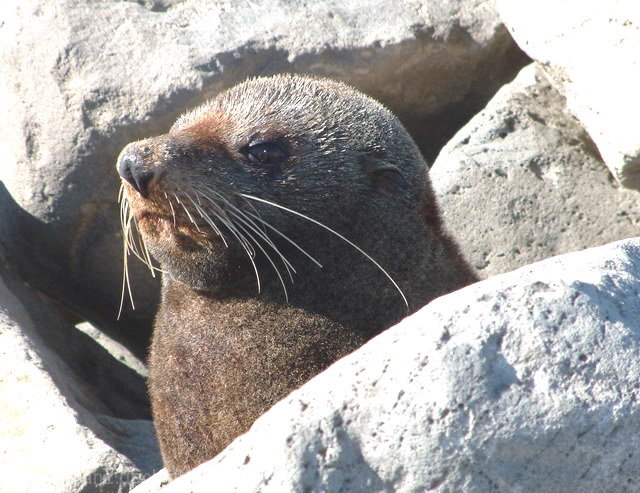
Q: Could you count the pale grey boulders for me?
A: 5